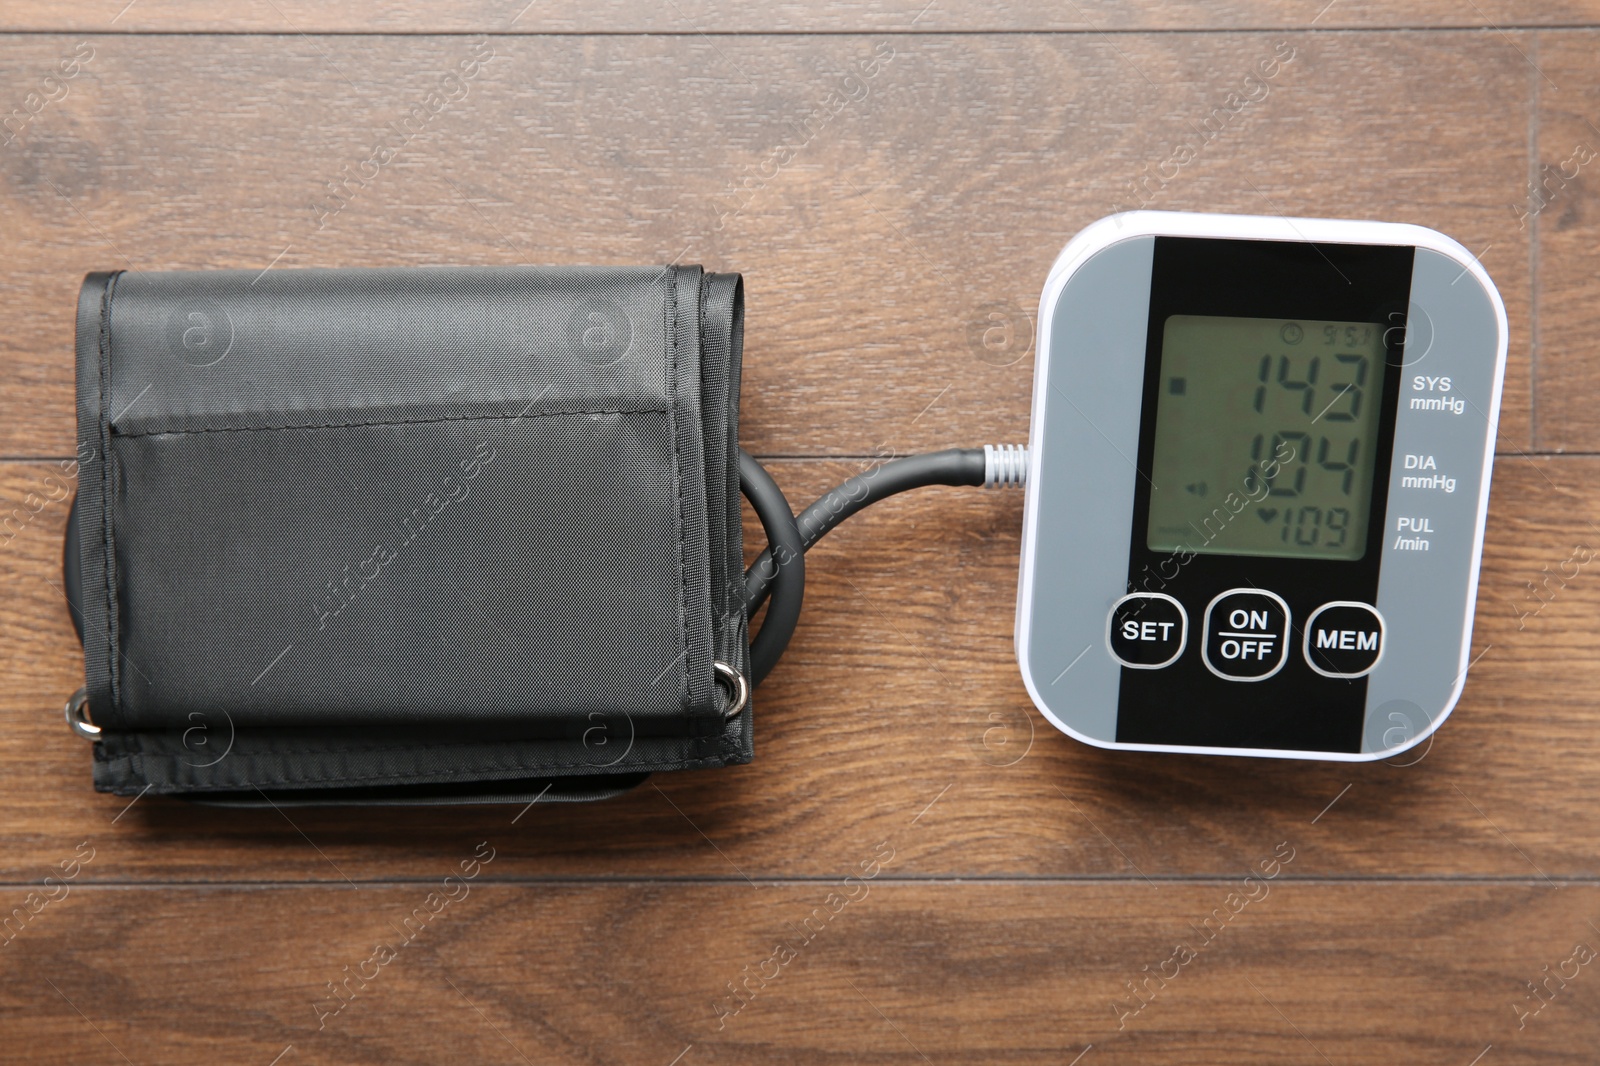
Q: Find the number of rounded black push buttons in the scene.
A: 3